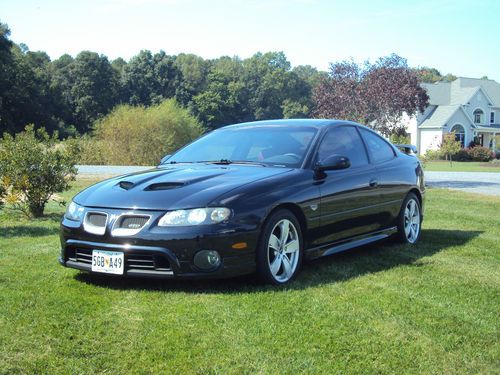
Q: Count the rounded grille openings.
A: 2